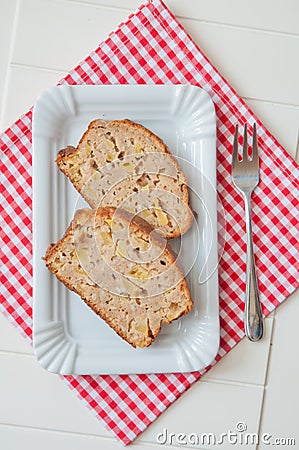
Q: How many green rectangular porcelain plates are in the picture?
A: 0